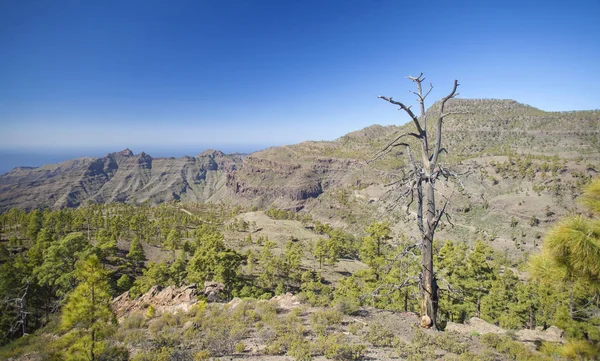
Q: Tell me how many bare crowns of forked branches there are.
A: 1